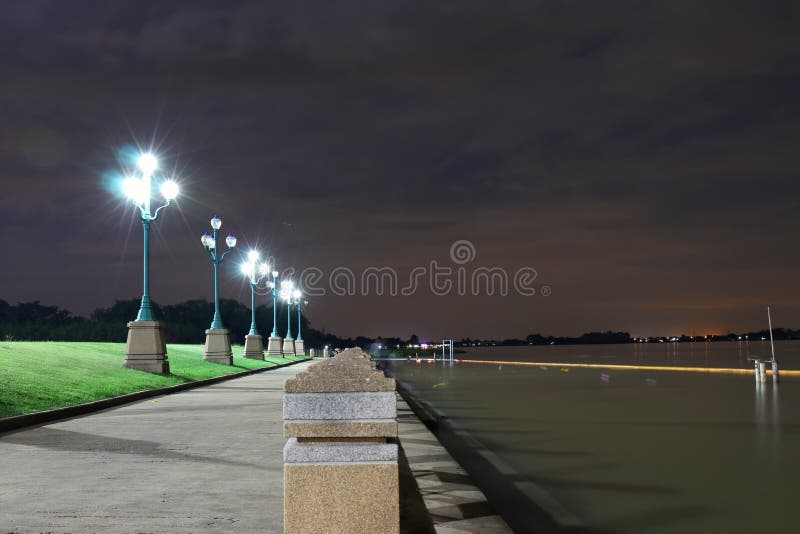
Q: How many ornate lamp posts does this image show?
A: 6